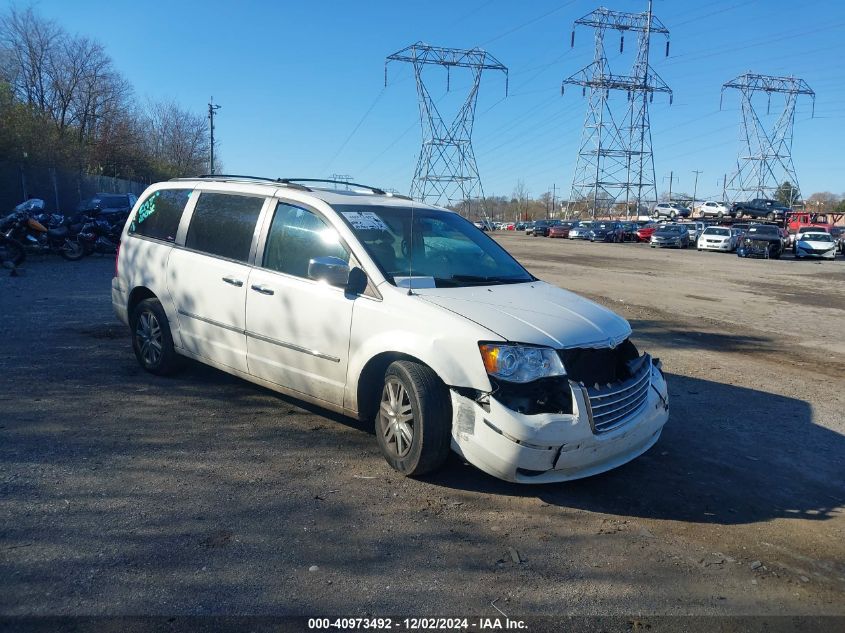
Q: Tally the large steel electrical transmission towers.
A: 3